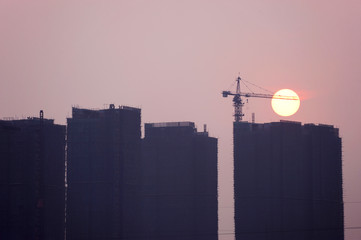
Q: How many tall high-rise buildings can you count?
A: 4